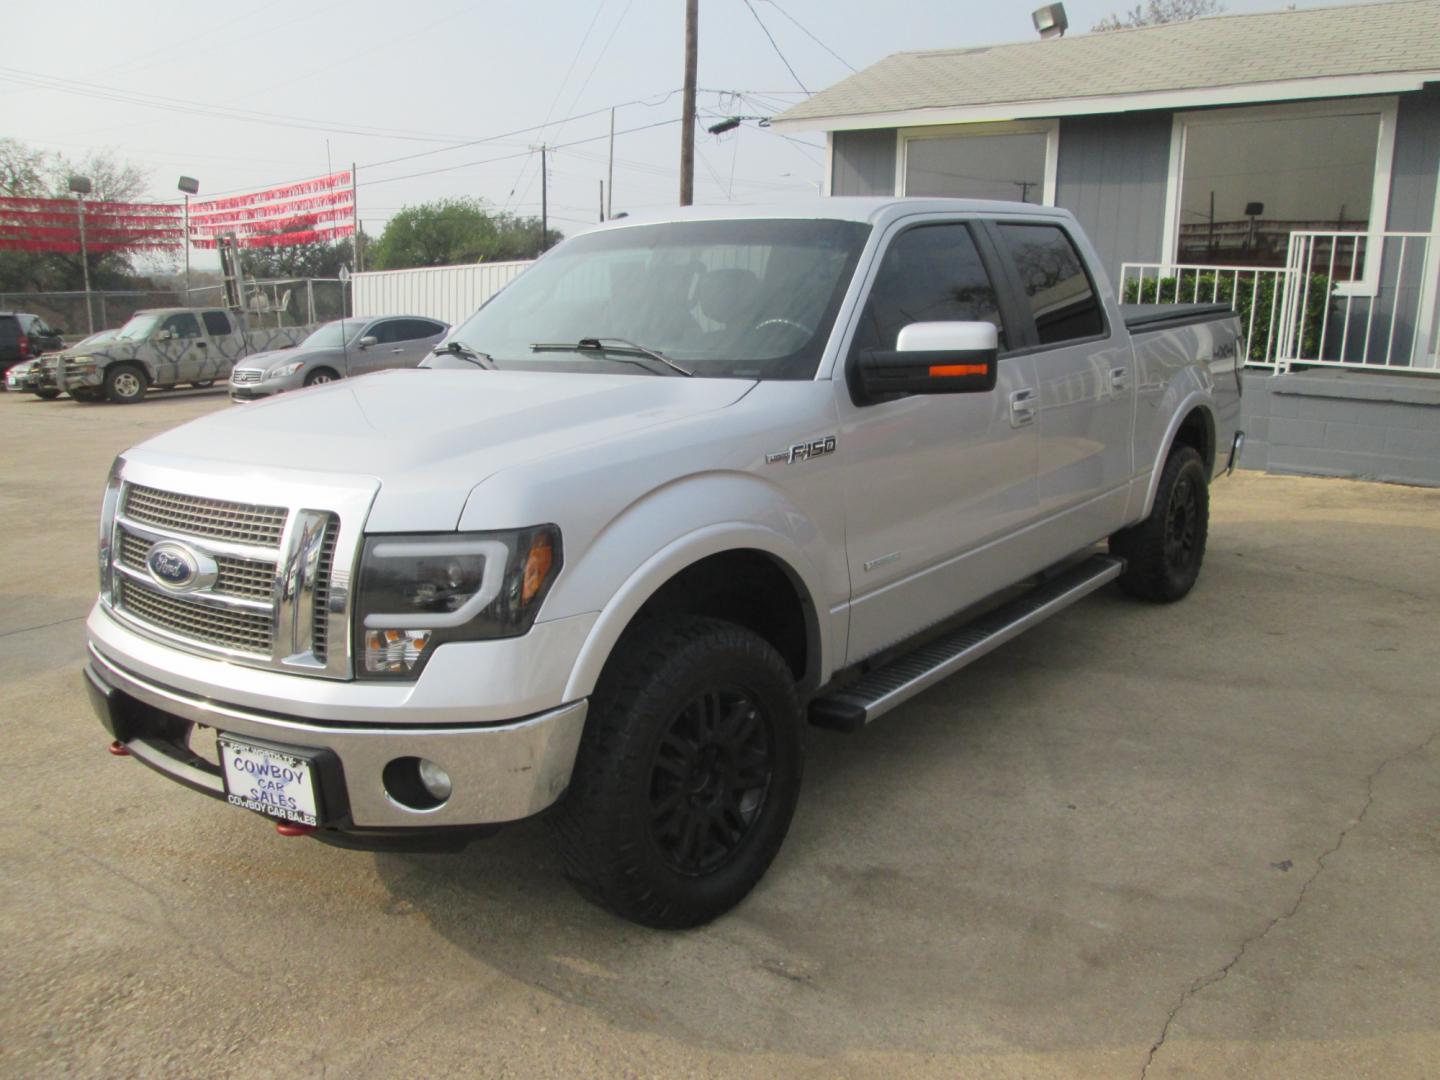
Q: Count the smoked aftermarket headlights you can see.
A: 1